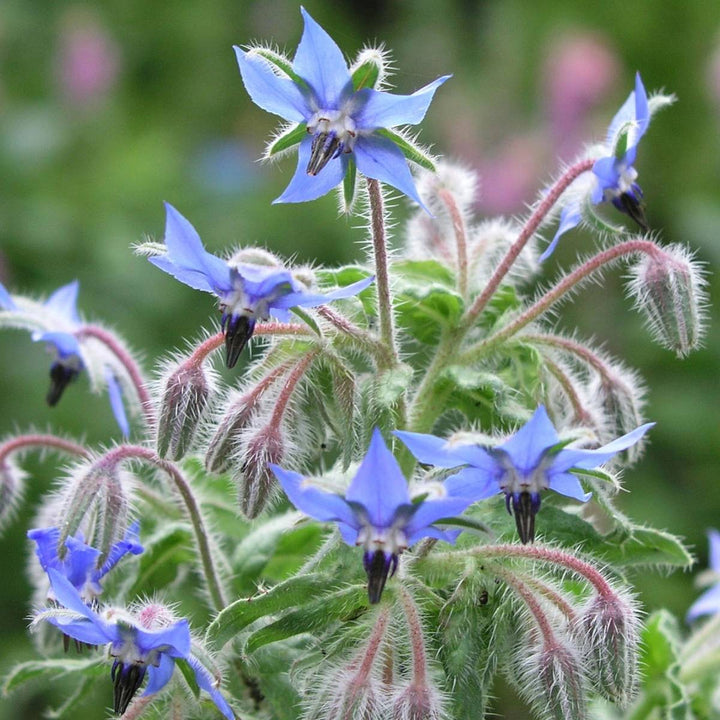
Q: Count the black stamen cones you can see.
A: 7